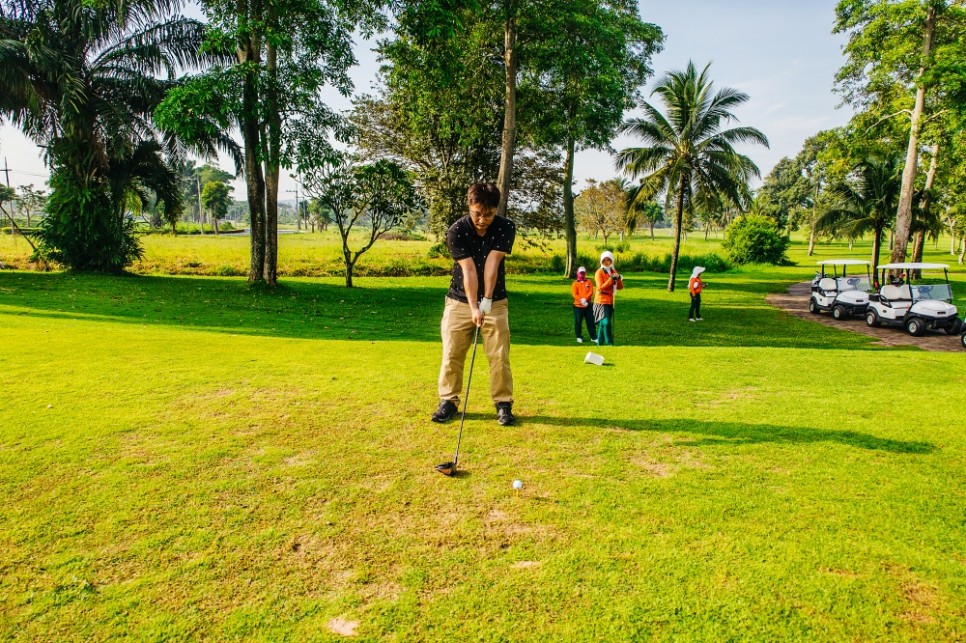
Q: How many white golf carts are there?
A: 2